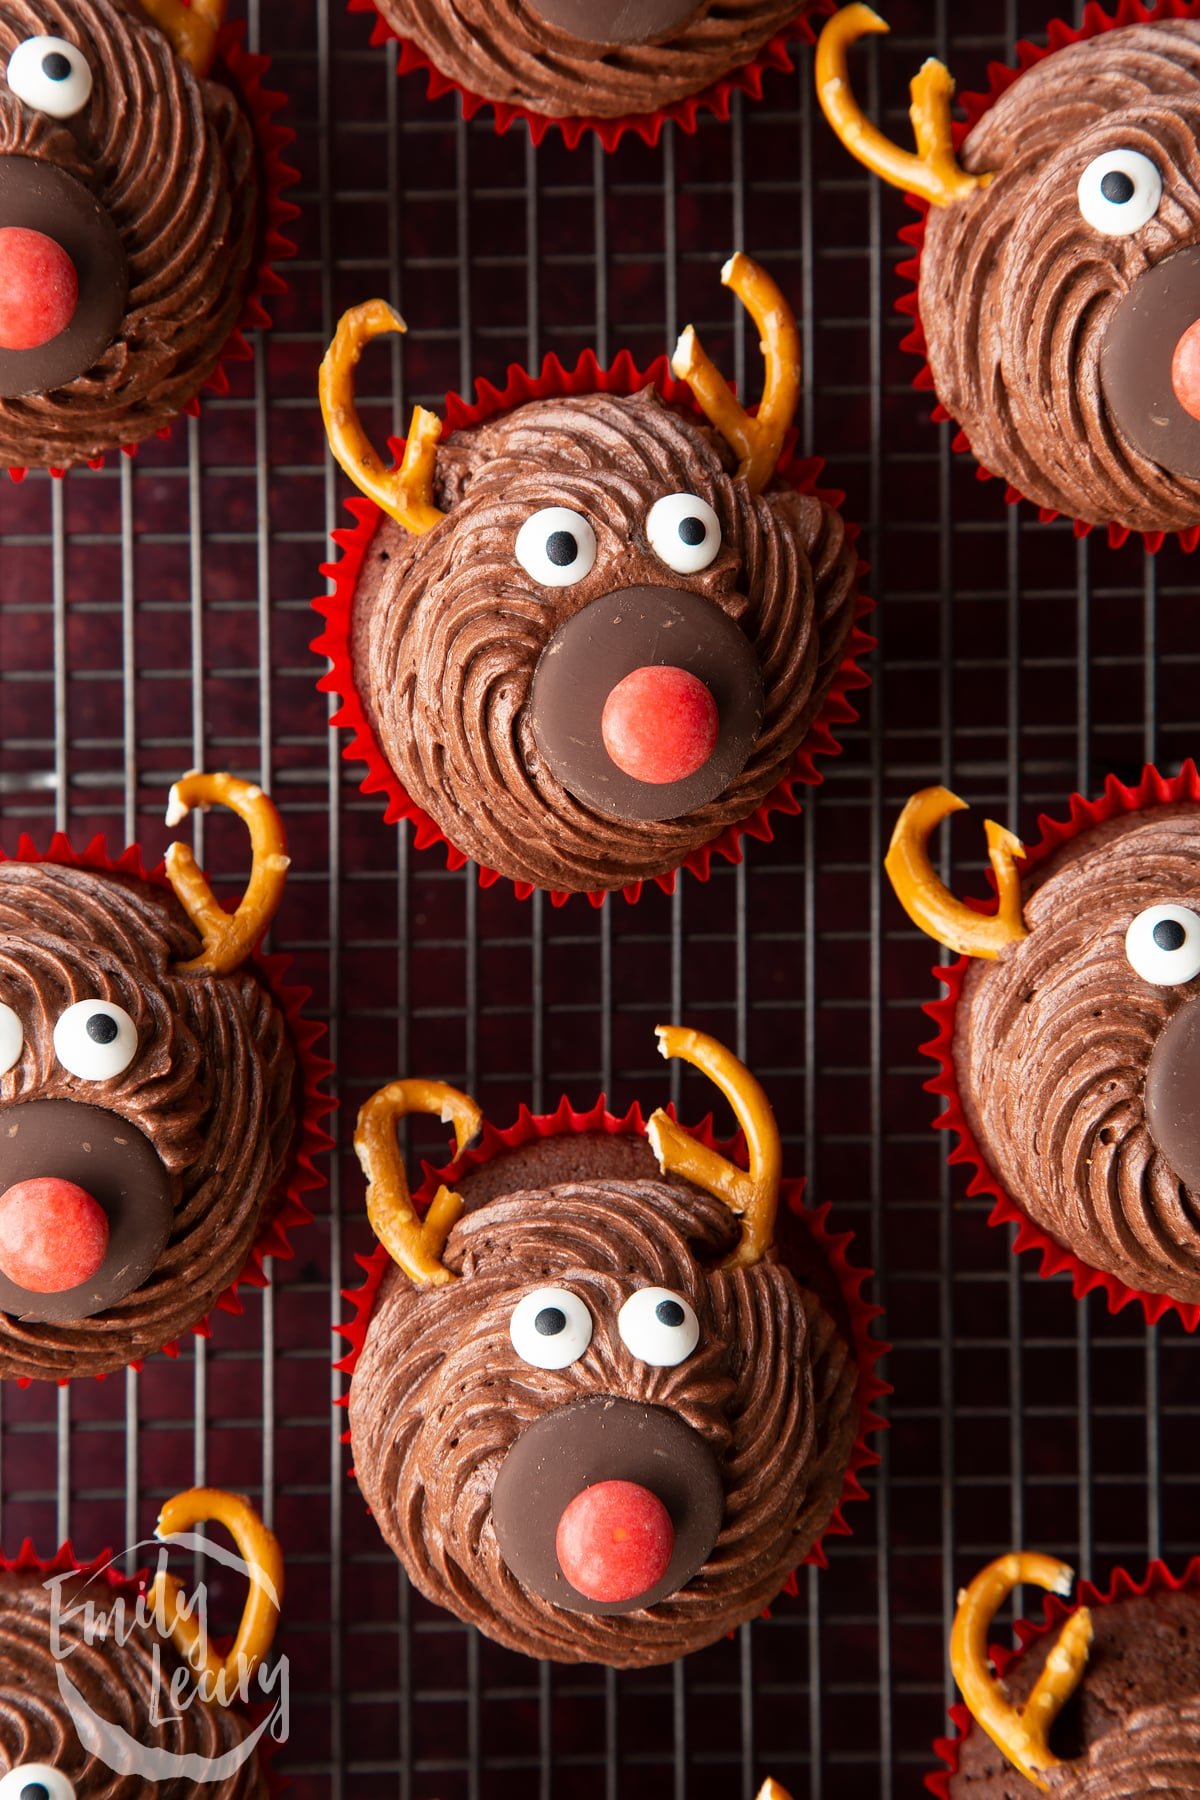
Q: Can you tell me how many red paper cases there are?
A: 9